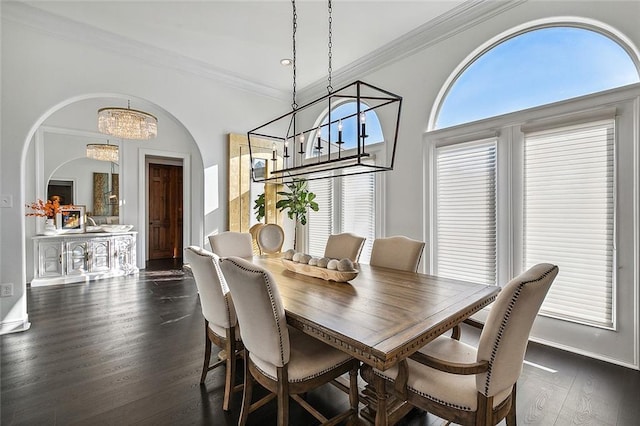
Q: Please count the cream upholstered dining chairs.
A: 6